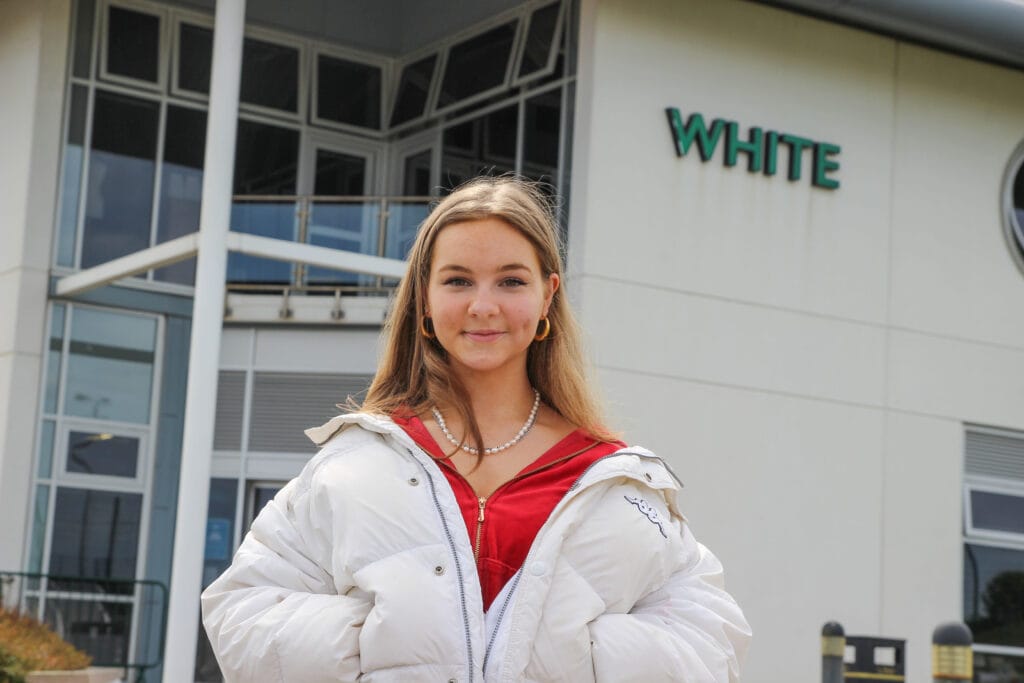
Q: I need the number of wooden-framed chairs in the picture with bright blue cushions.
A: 0